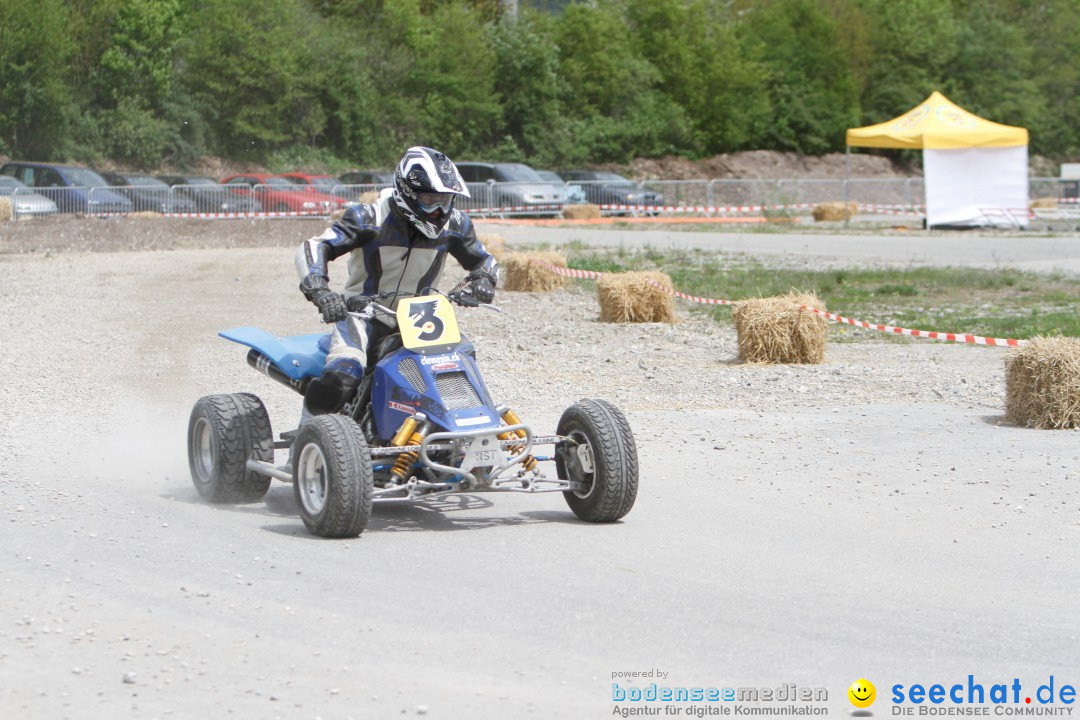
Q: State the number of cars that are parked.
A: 10